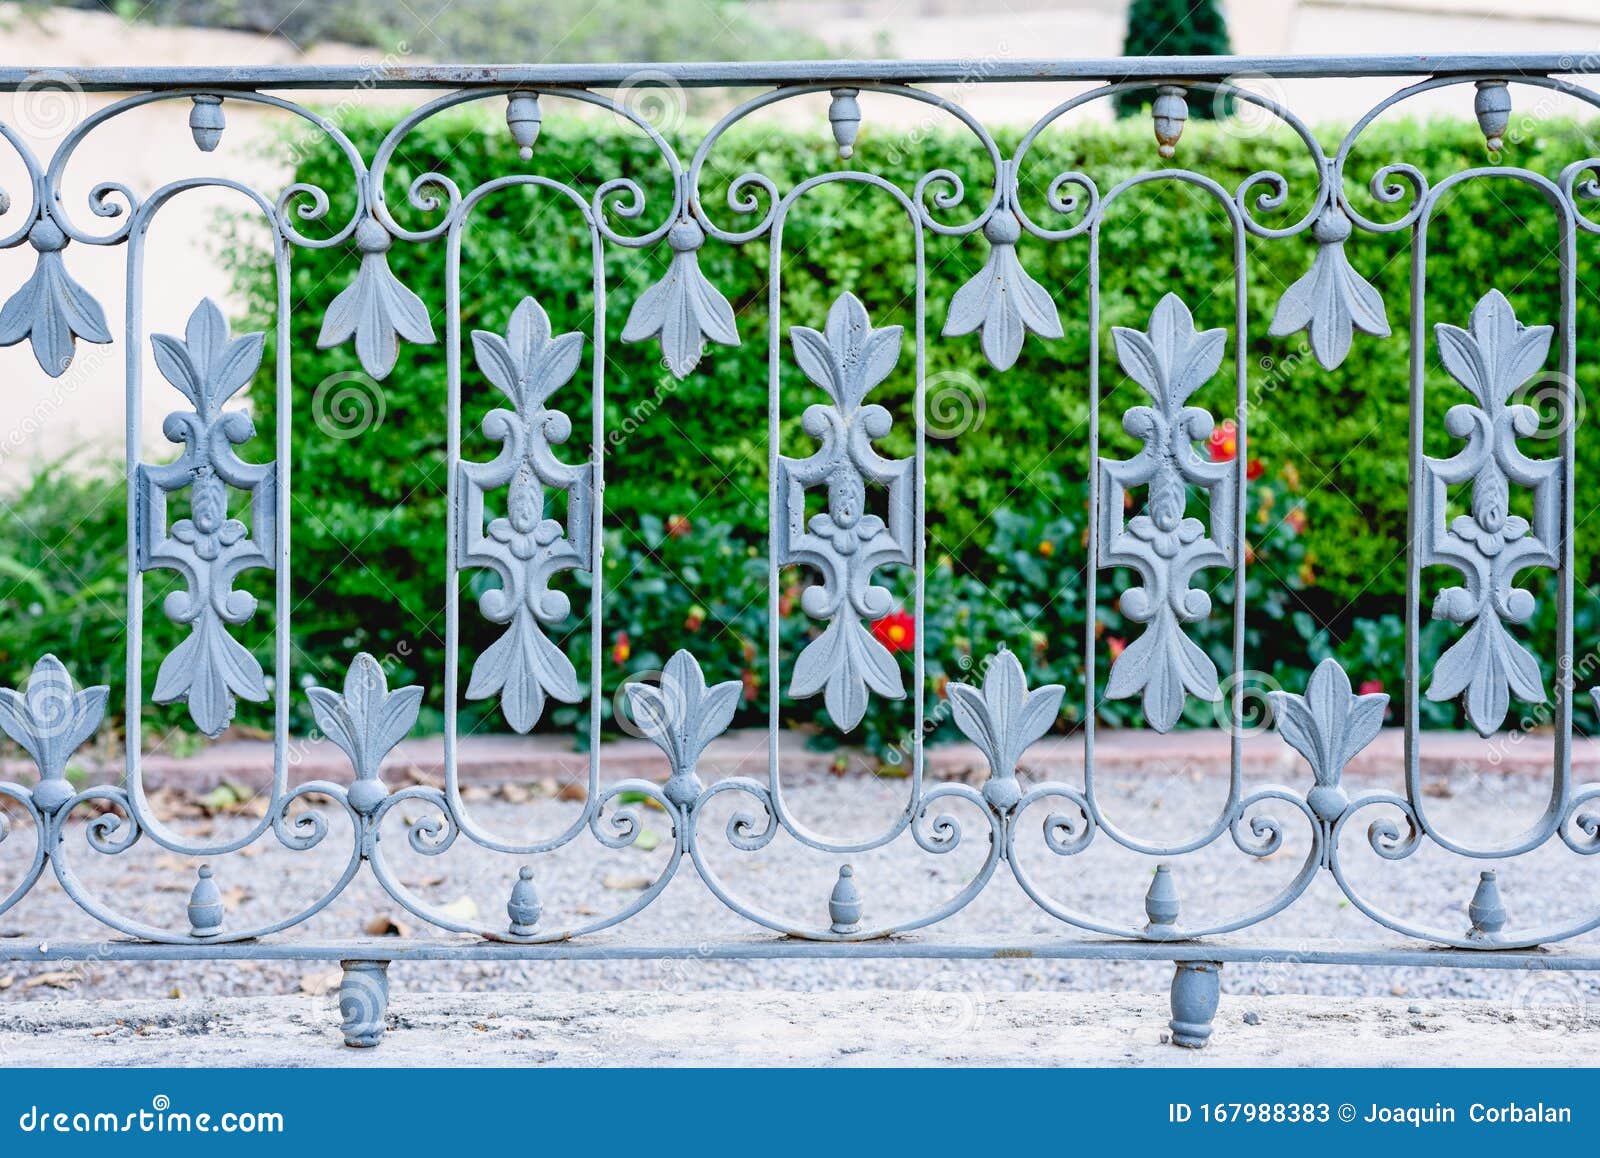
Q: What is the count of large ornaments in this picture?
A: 5